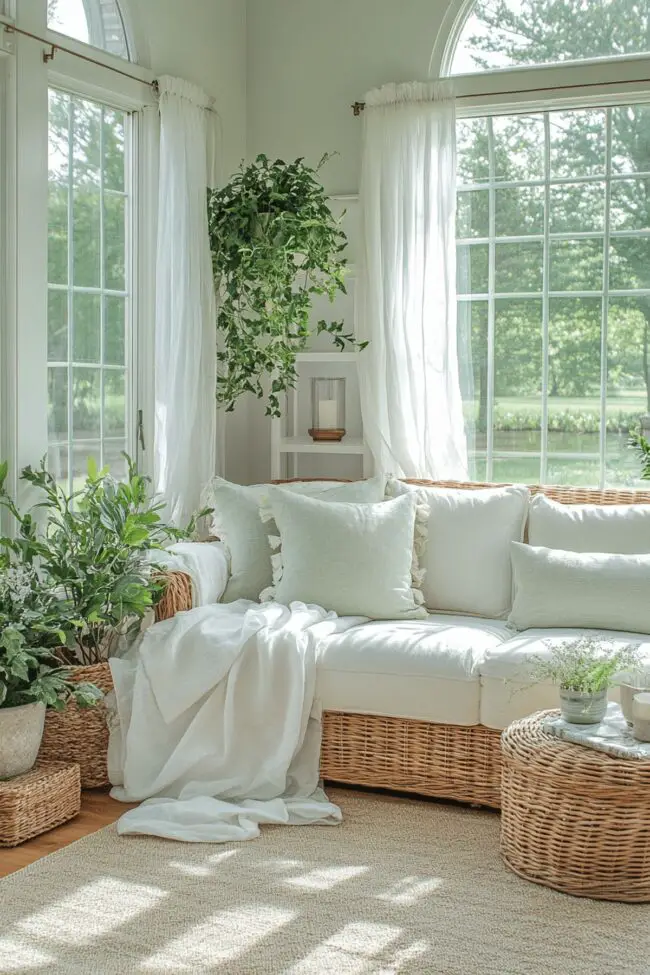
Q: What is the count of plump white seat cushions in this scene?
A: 2